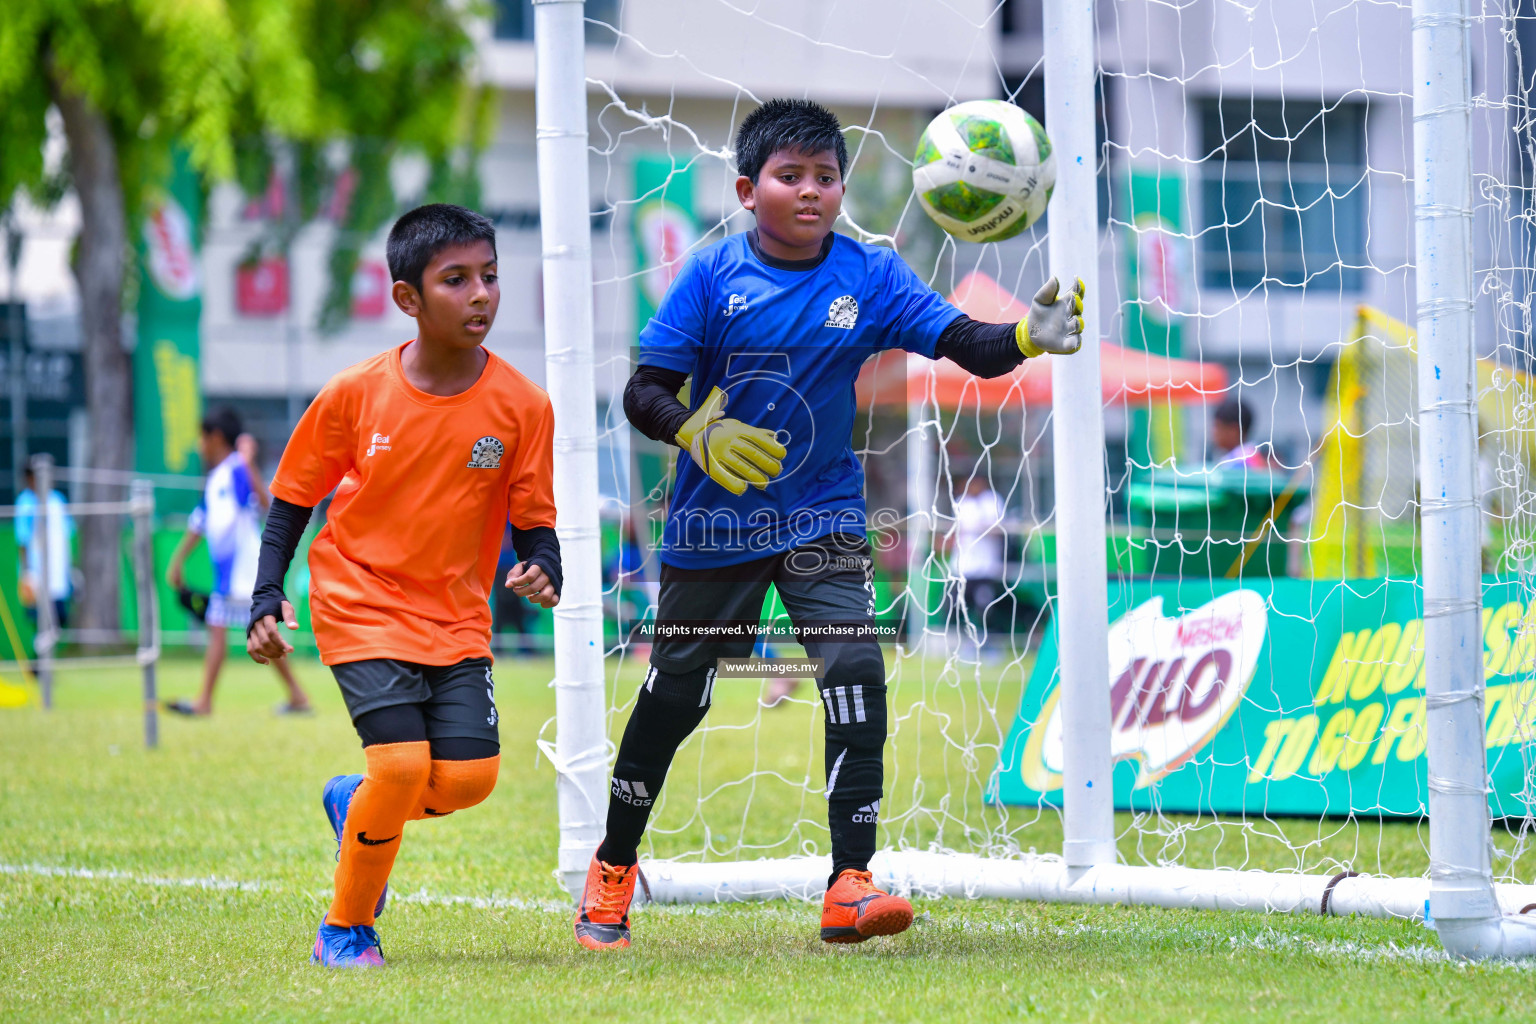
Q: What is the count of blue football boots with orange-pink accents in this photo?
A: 2